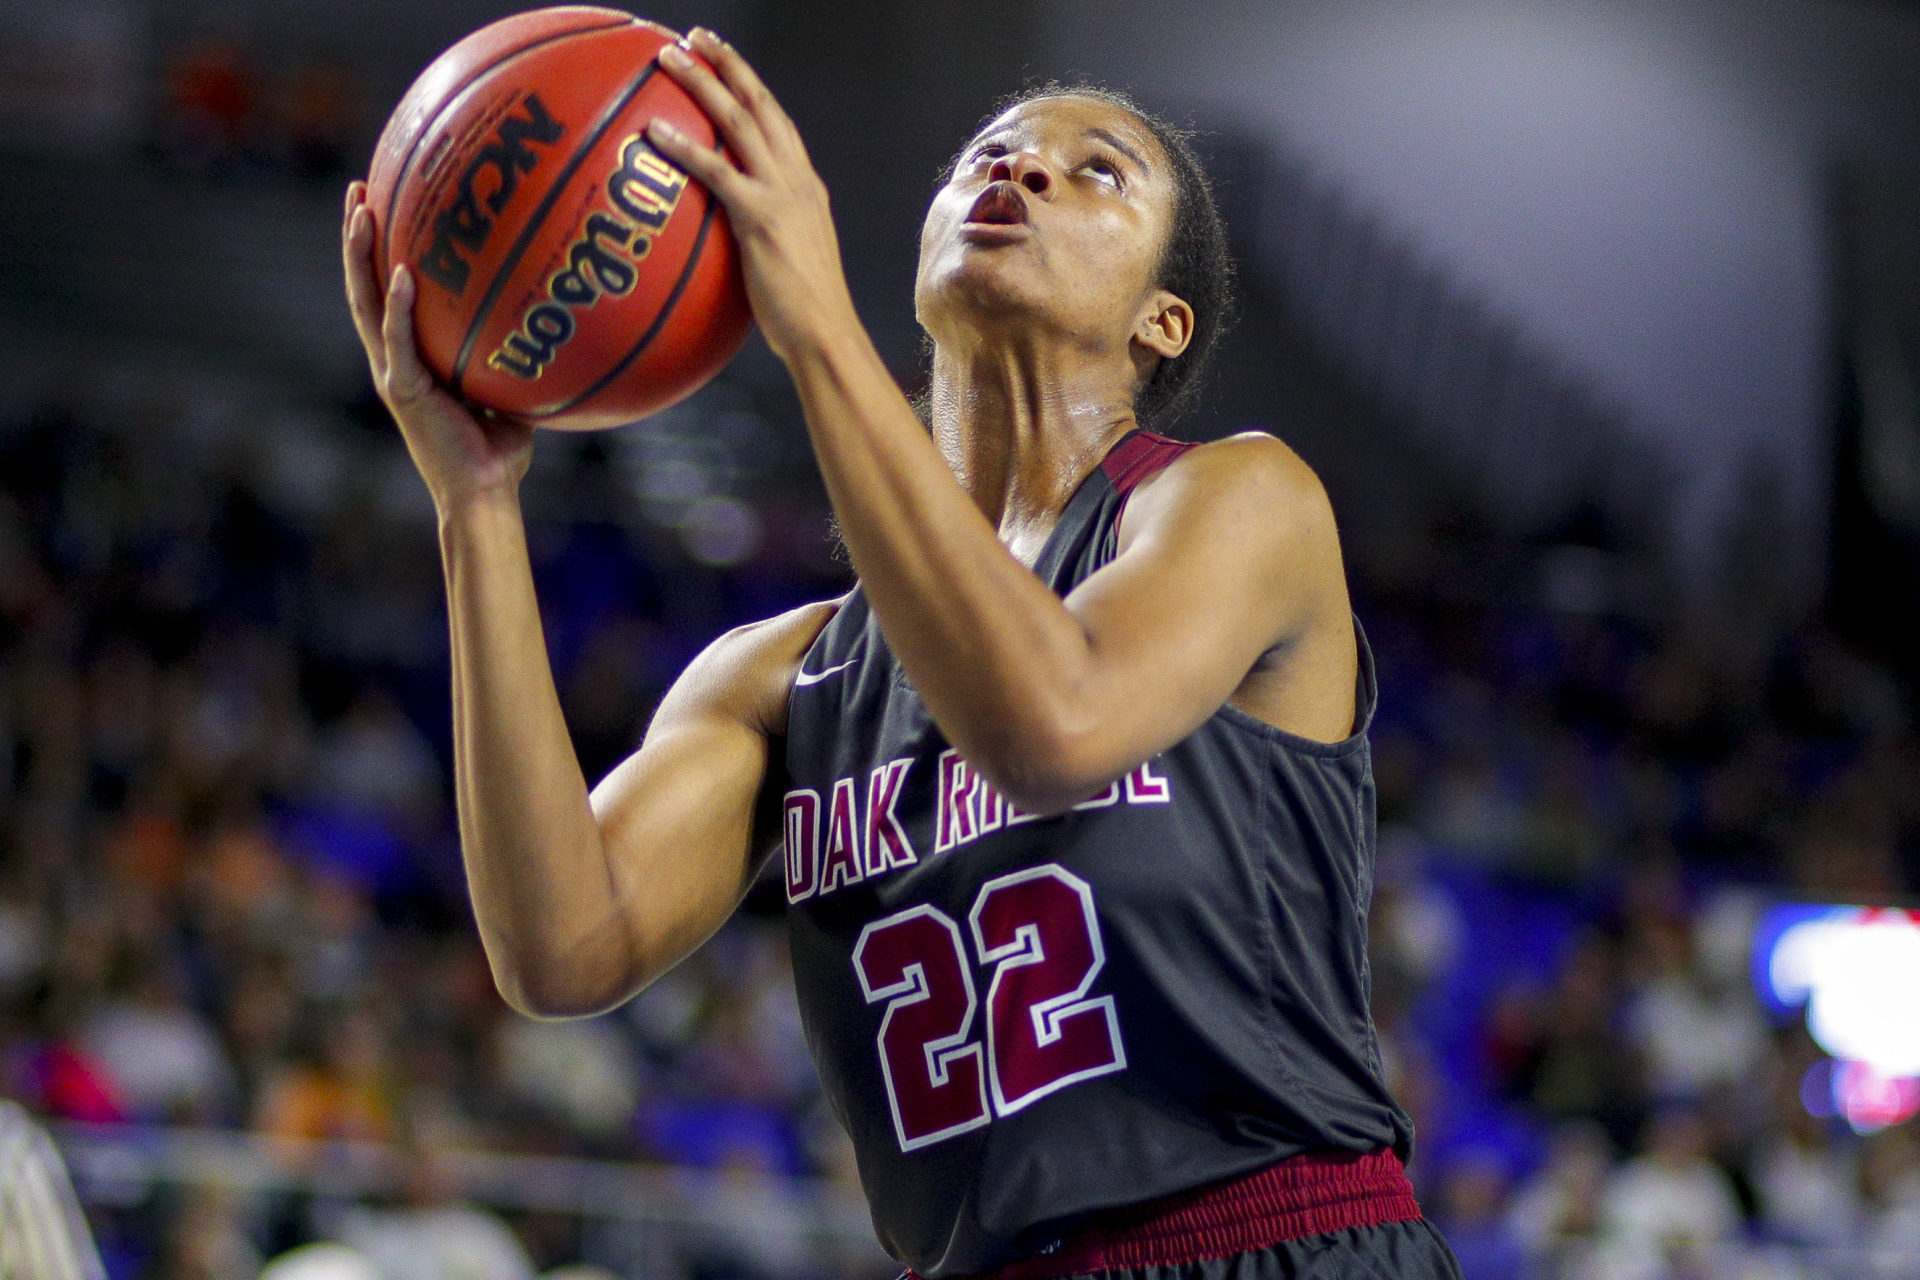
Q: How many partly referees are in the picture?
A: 1